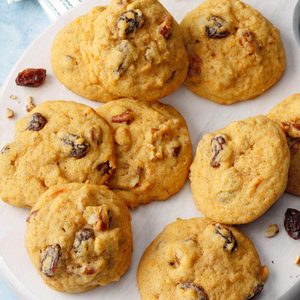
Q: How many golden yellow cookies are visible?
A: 8